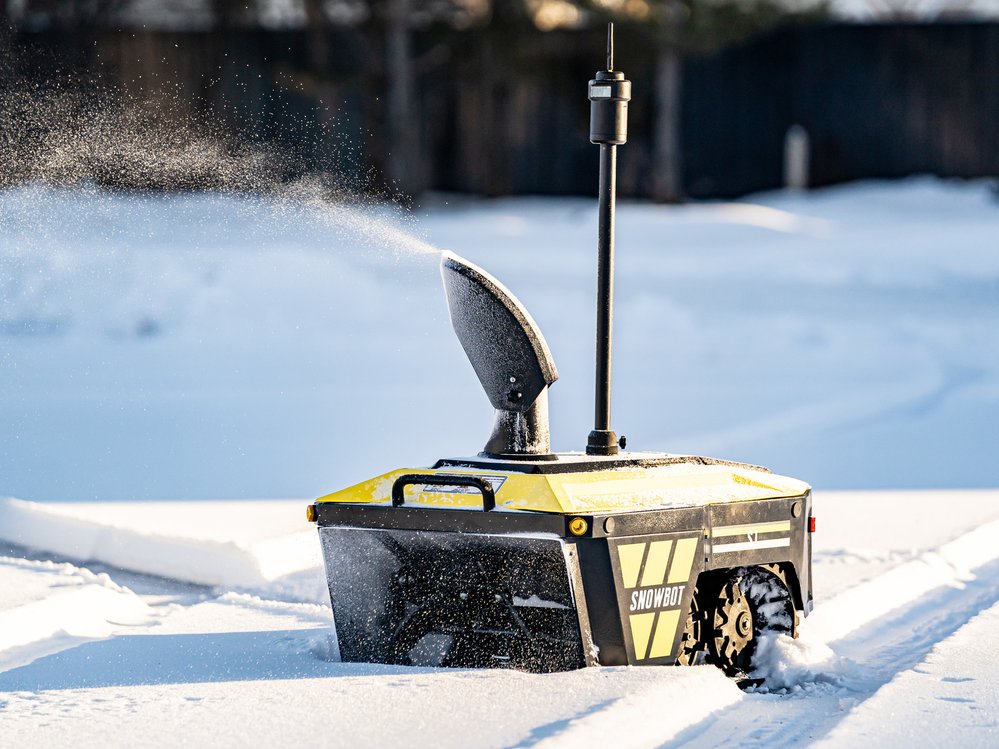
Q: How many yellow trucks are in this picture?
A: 0